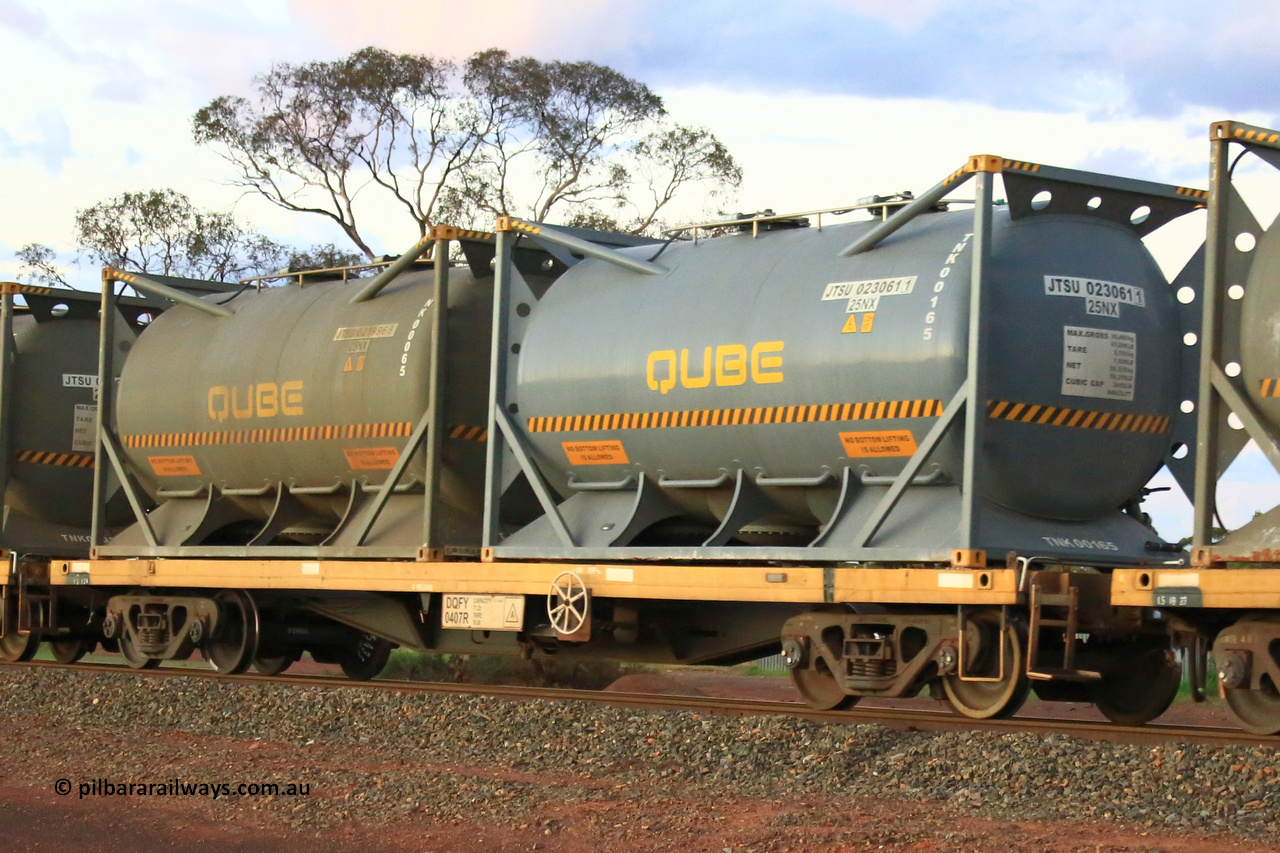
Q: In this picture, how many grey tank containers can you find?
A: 4